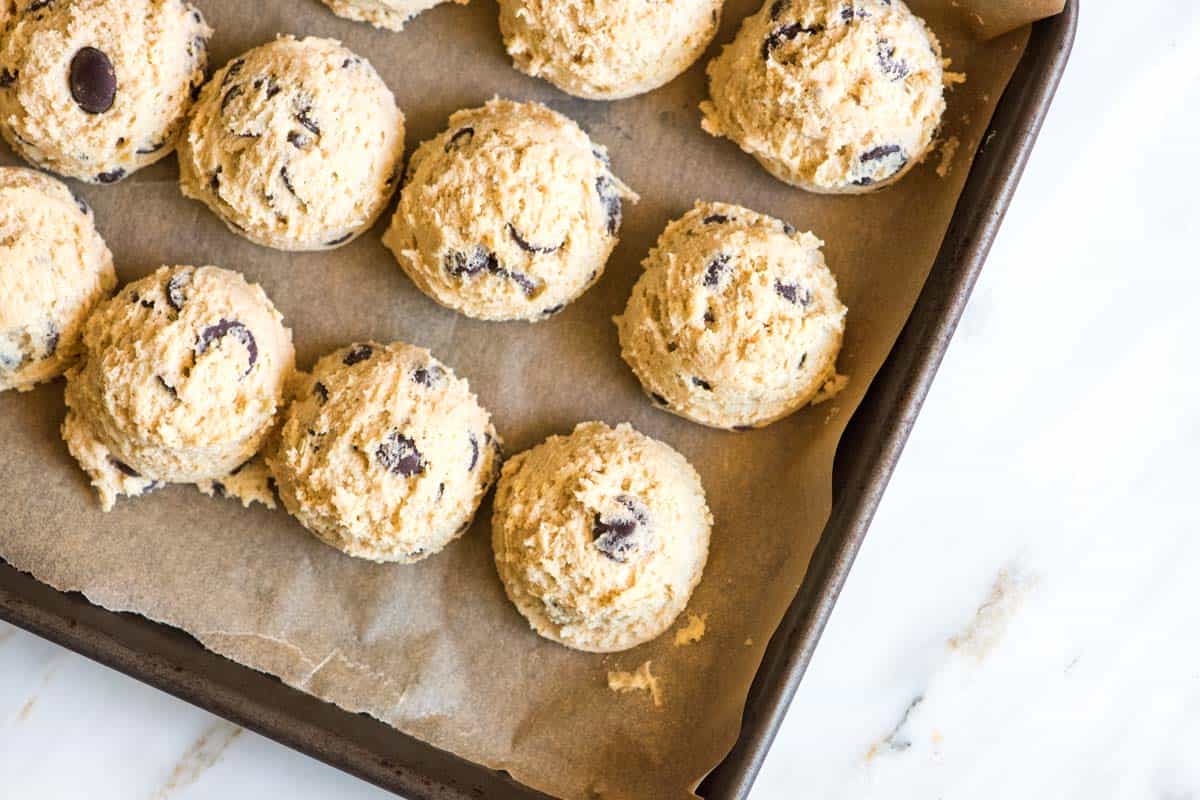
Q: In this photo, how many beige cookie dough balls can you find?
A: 11